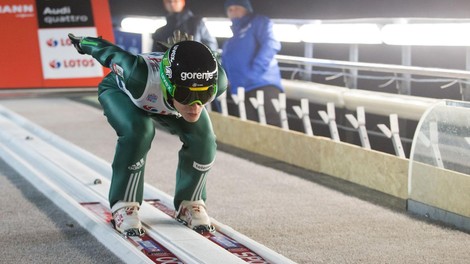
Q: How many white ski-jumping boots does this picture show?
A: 2